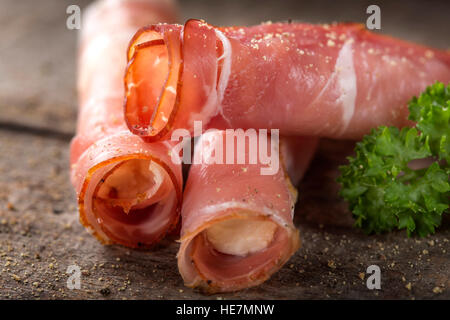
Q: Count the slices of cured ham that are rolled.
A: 3